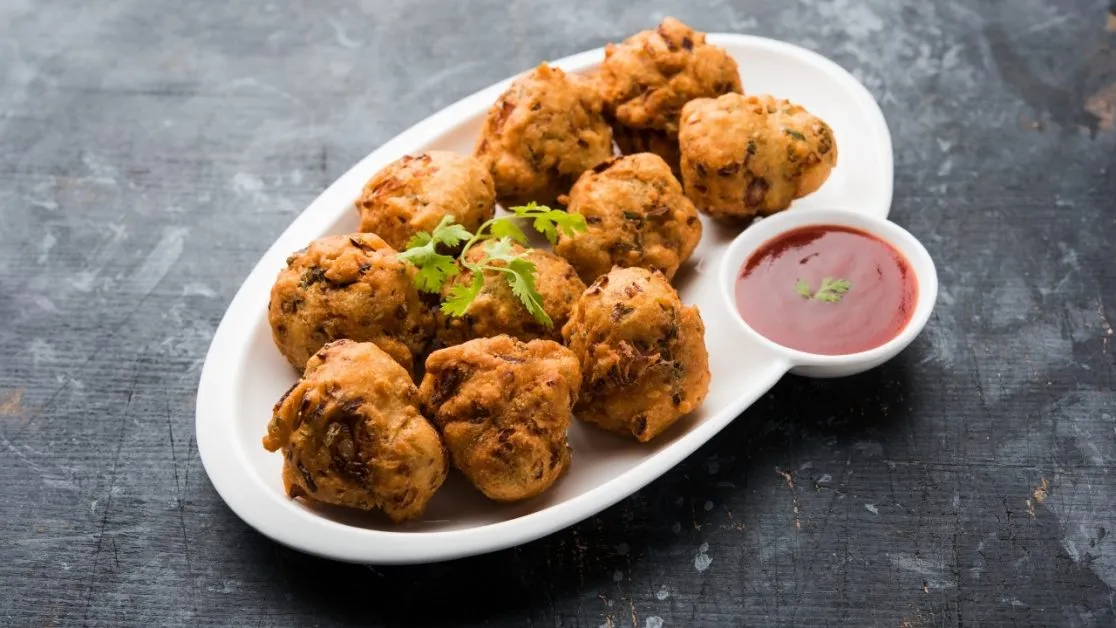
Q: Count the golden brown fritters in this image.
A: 10